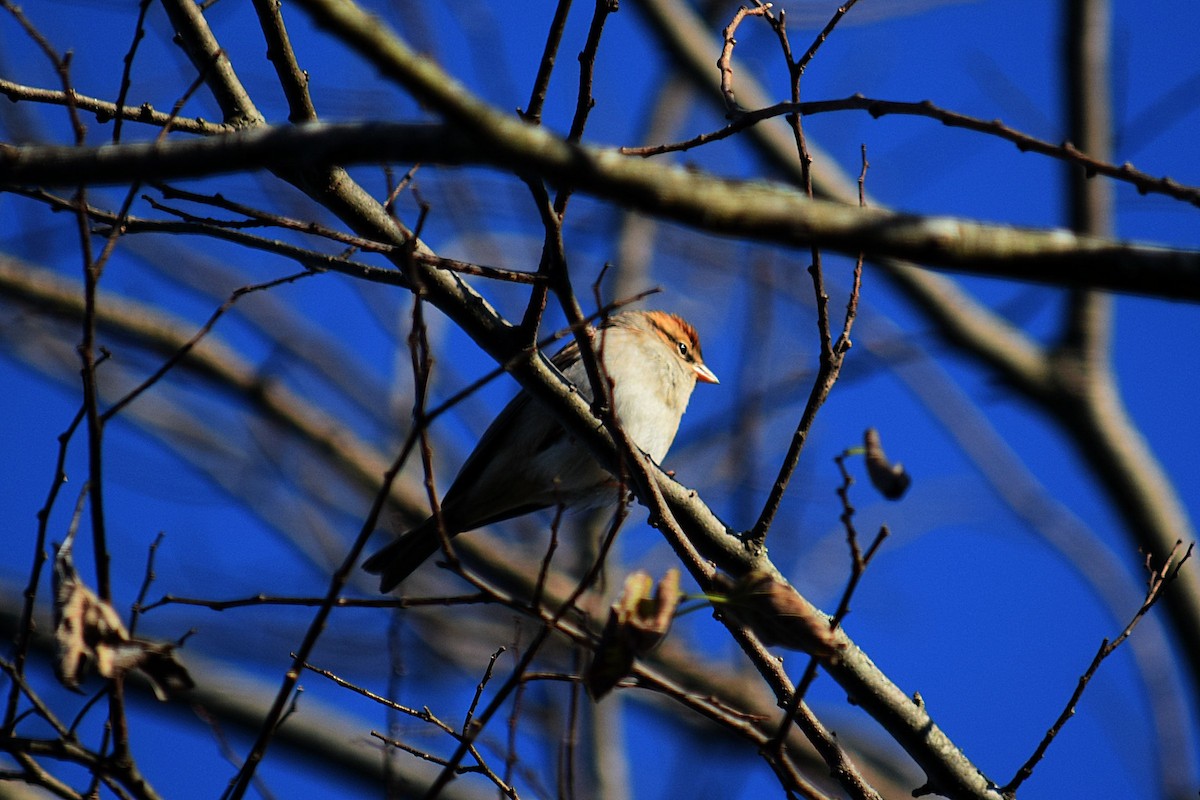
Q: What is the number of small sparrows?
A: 1